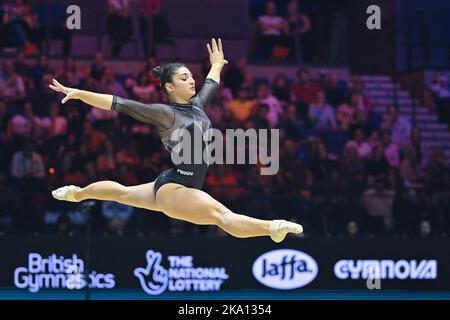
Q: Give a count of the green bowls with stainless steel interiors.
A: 0